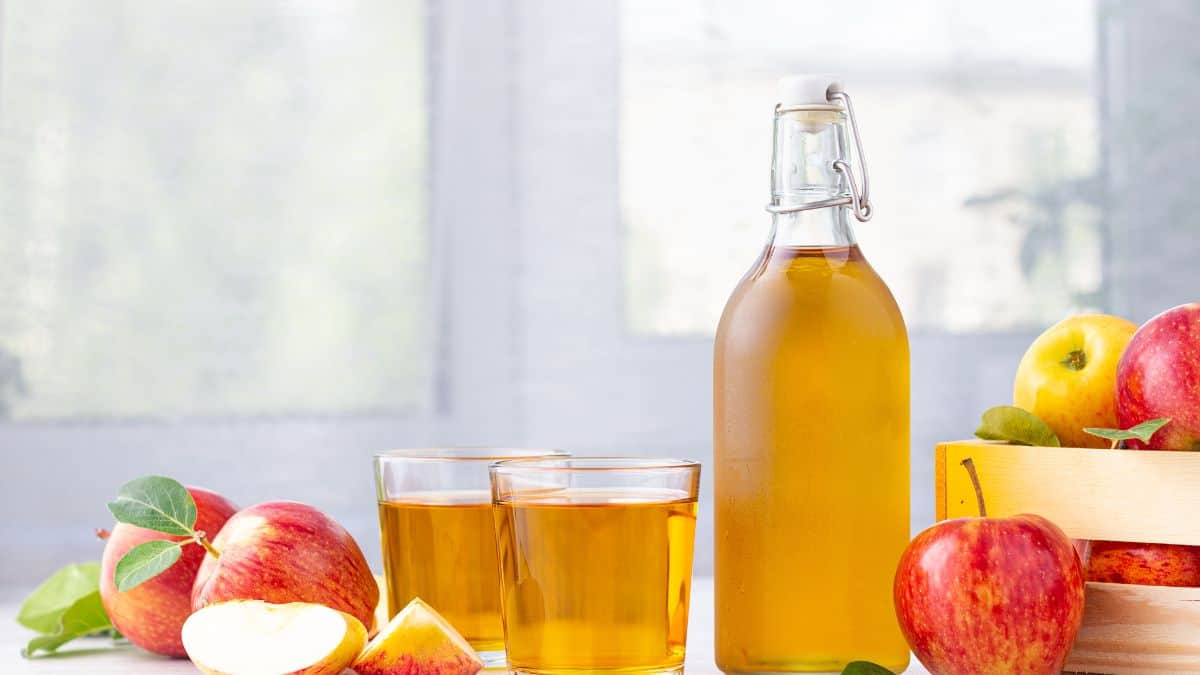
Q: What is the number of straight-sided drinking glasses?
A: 2